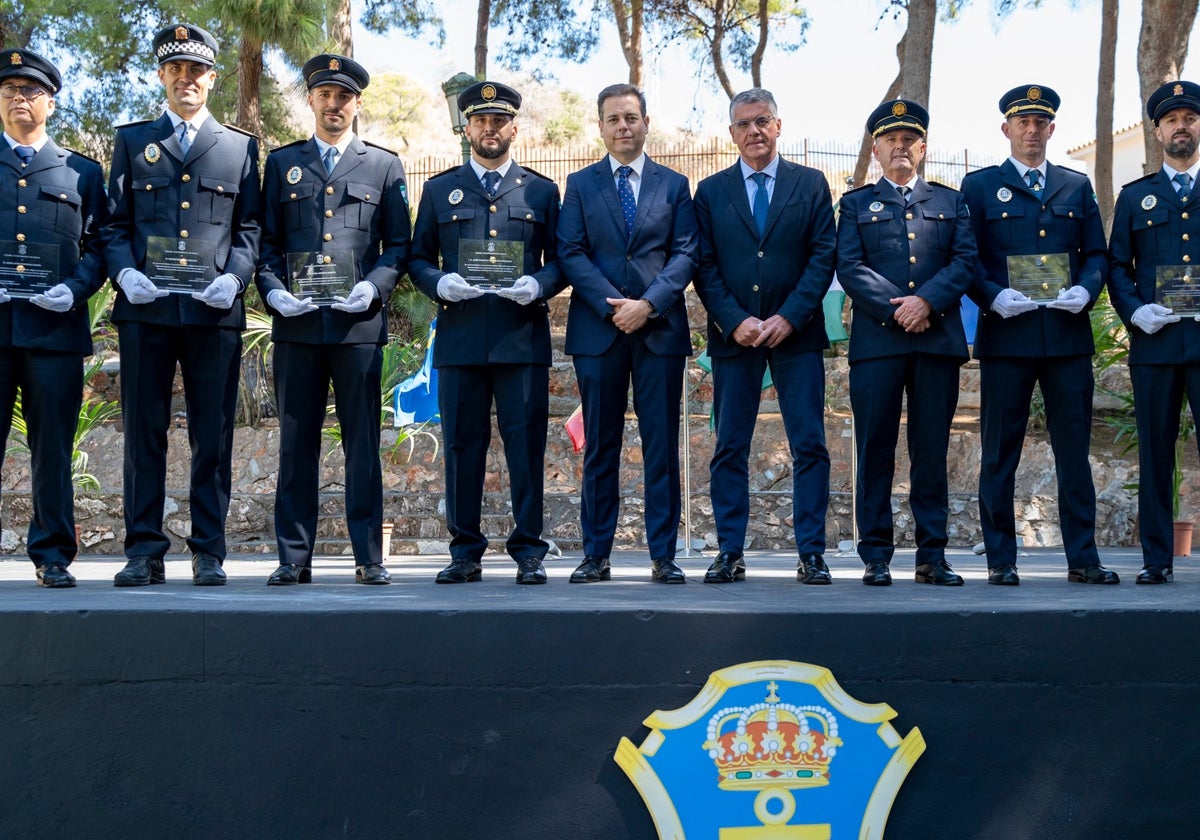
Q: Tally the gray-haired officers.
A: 1